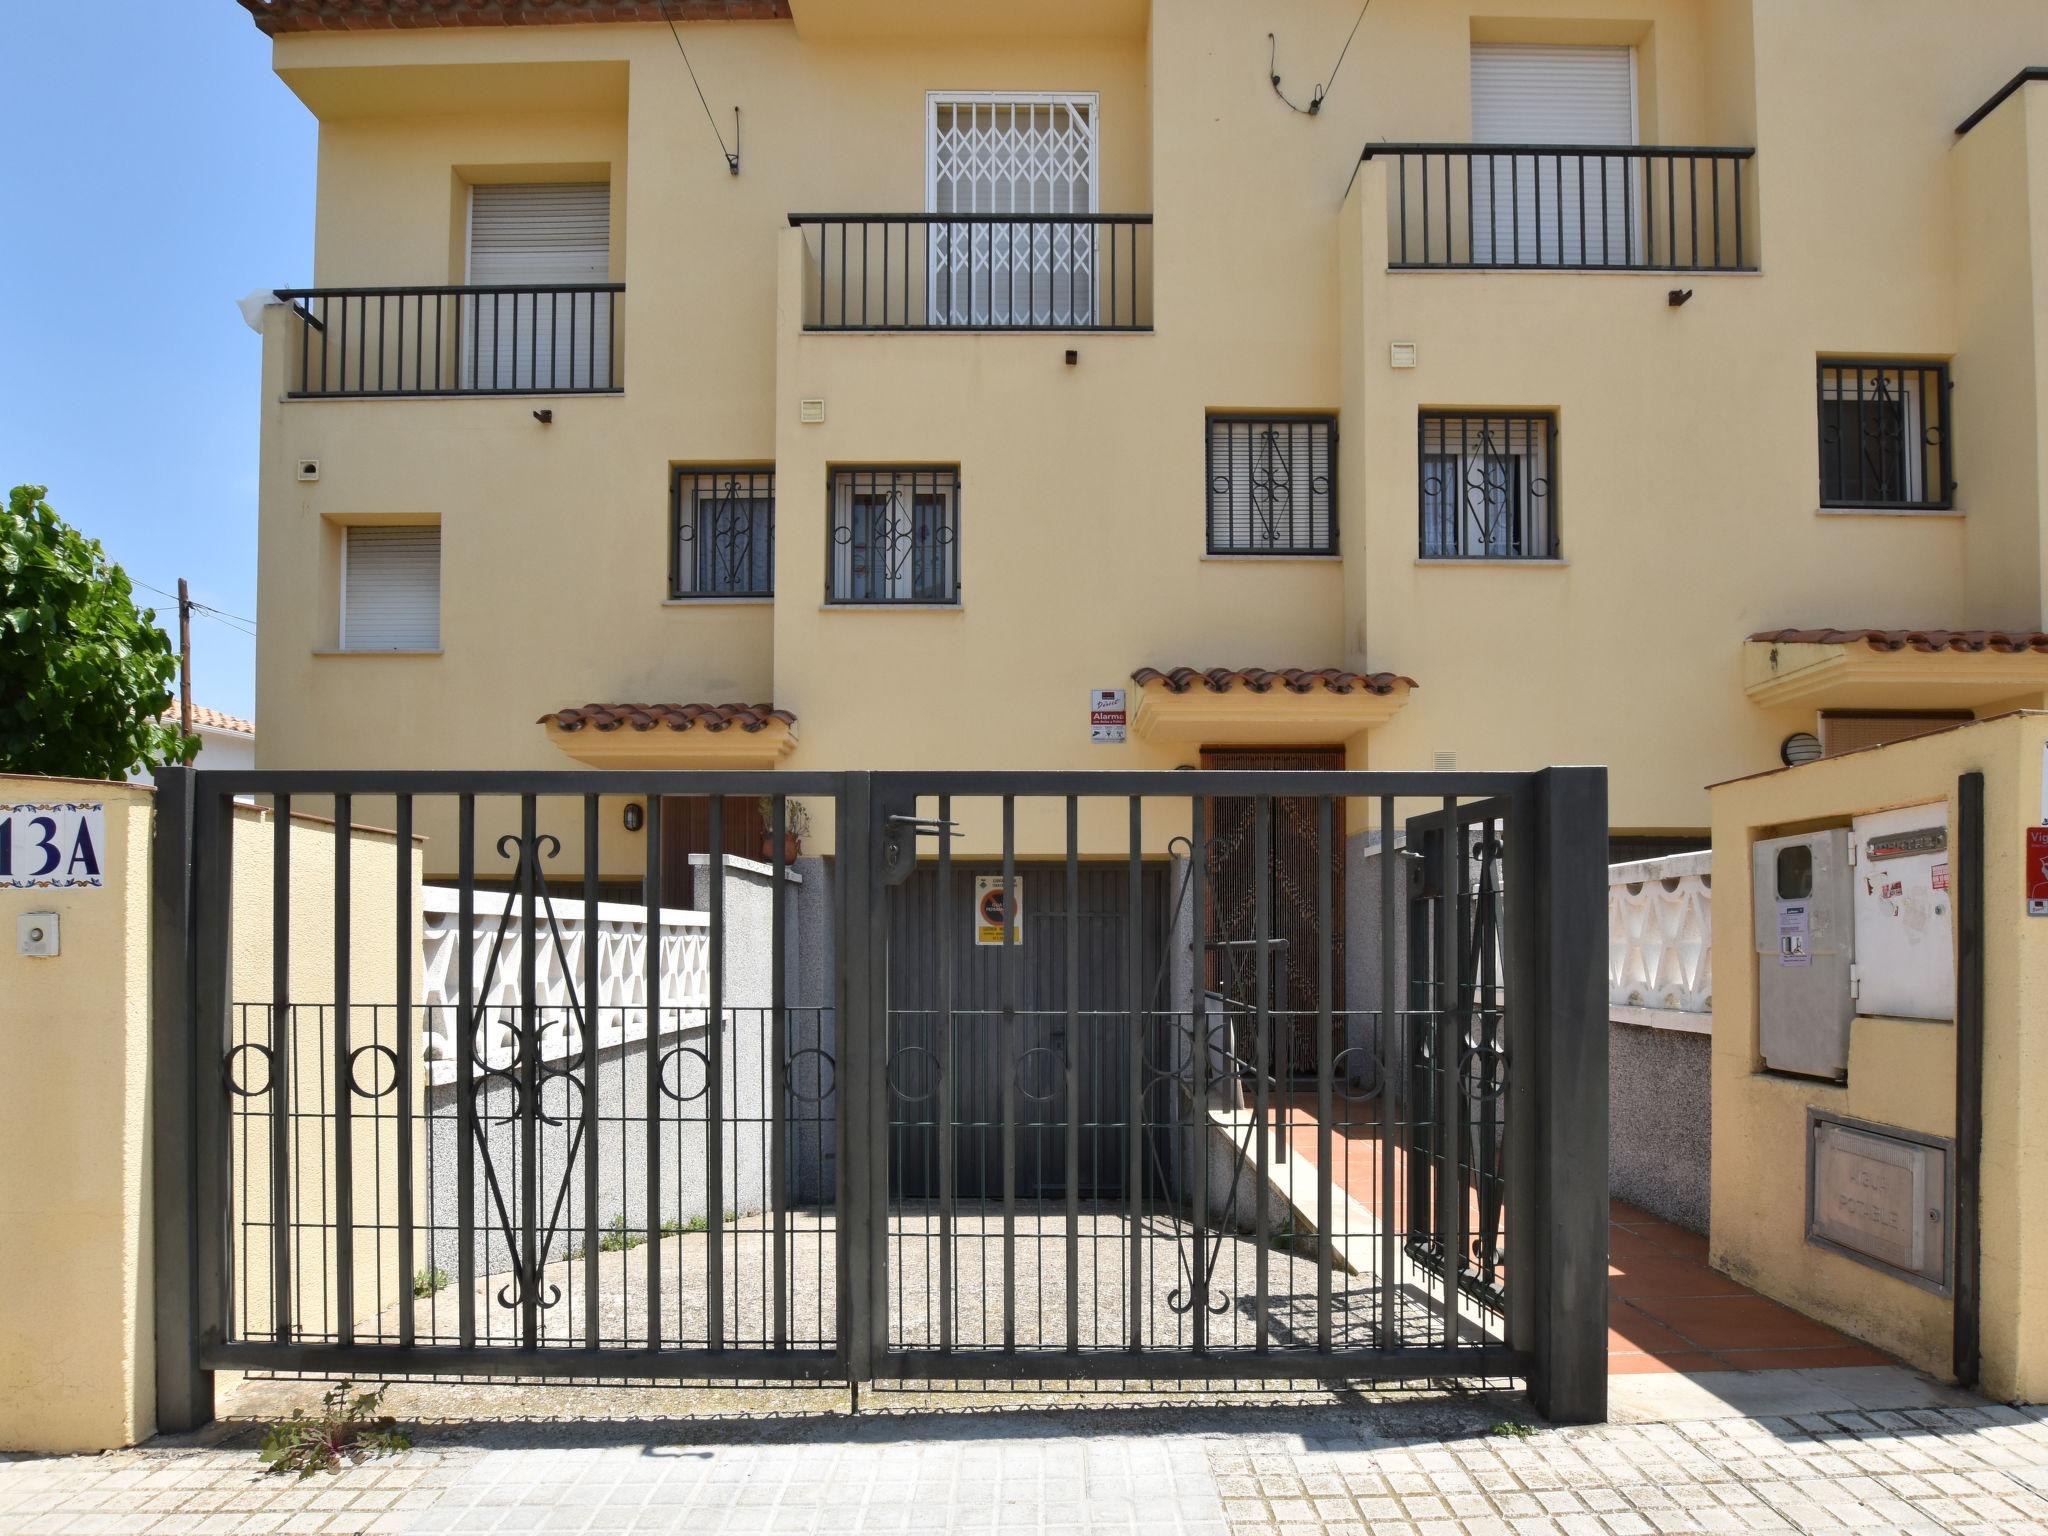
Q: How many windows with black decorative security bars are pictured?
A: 5